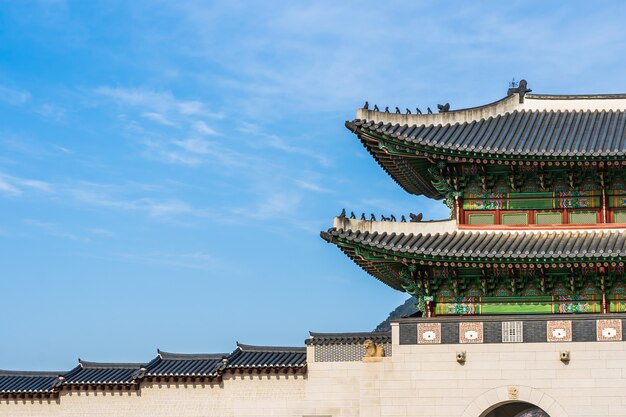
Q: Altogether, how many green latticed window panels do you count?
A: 5